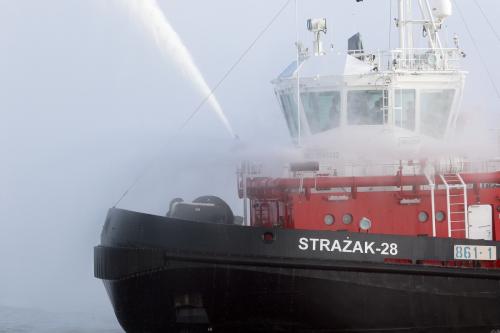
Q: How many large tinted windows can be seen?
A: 5